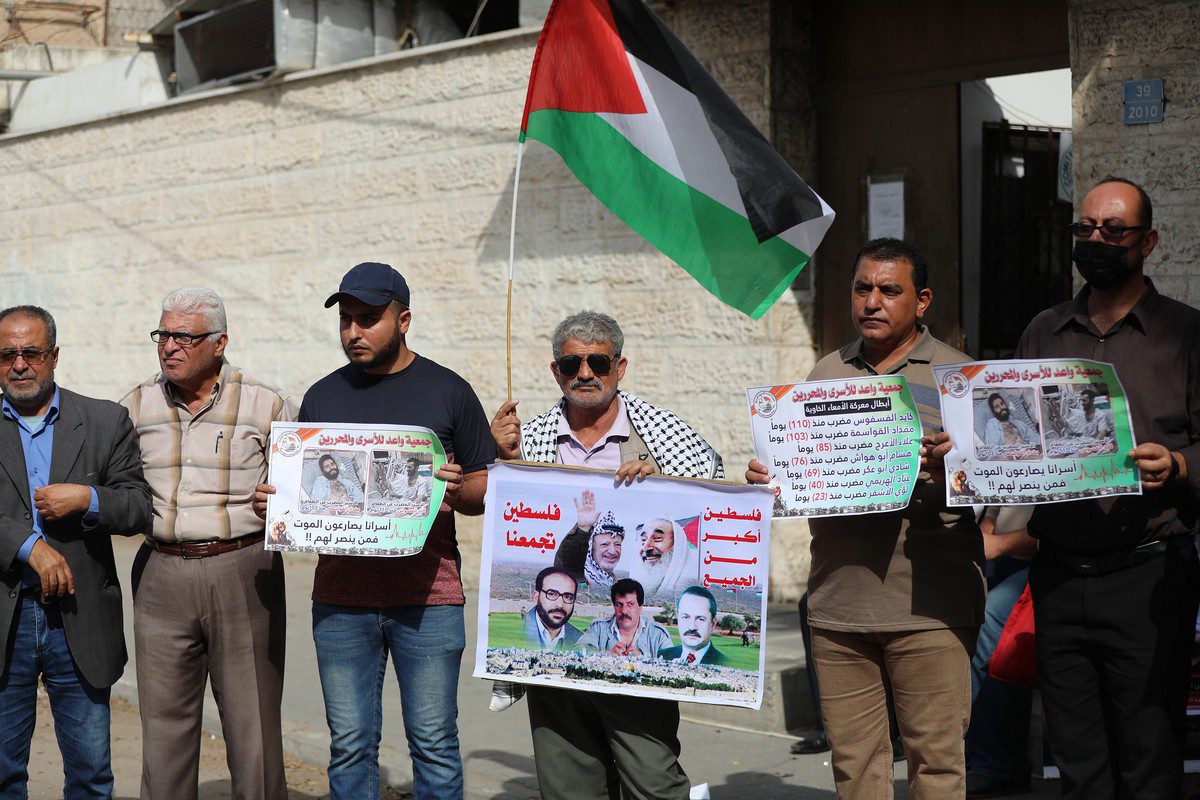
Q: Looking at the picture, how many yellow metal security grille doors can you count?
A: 0